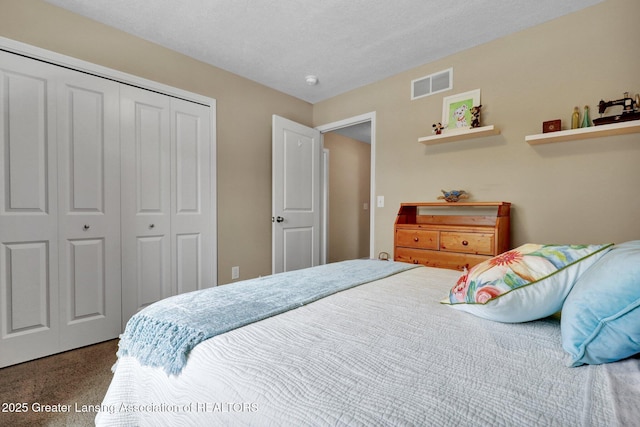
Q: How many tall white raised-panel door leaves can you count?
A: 5